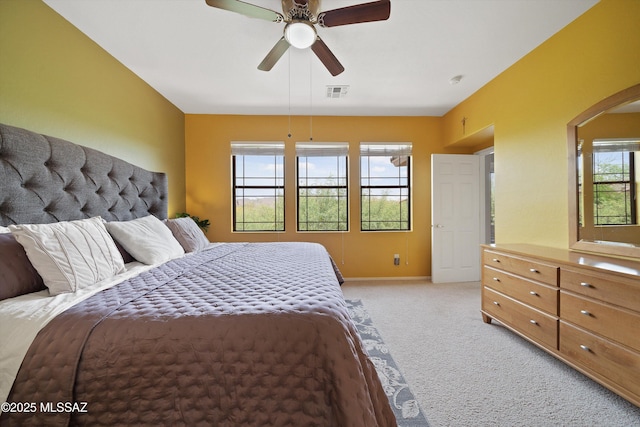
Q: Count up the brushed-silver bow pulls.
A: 9